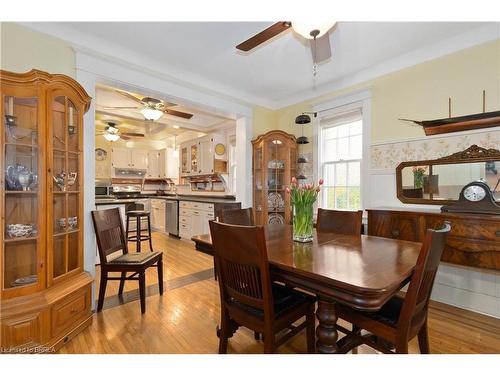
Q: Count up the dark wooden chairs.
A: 5